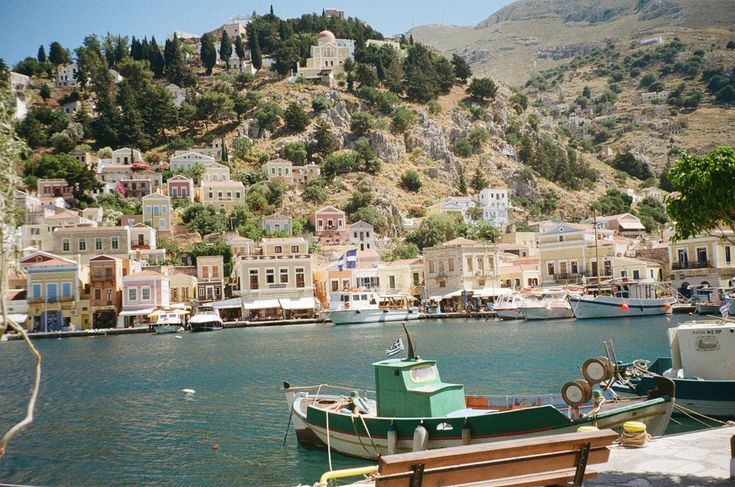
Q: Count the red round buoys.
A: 2